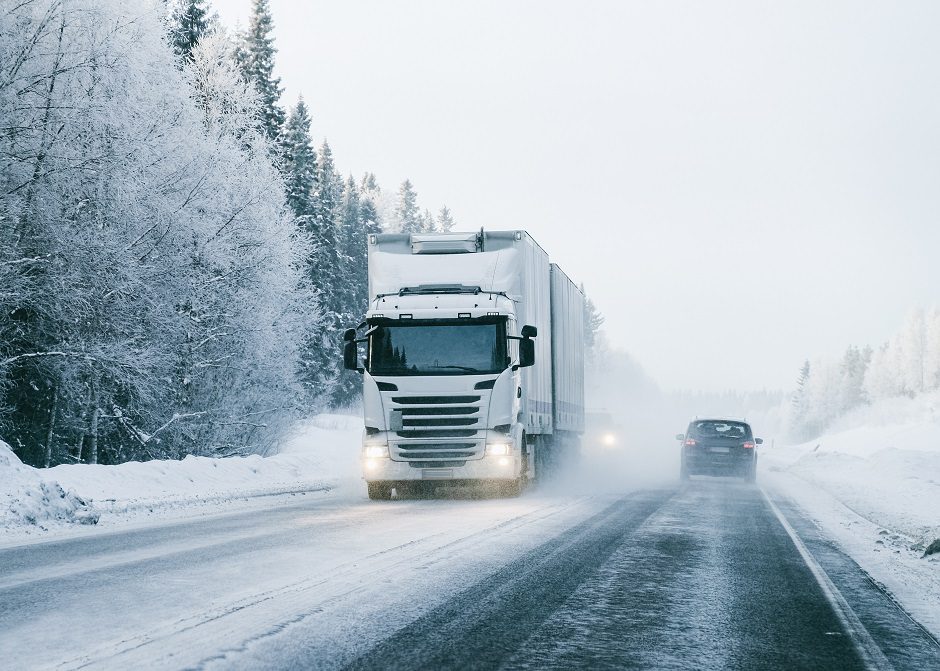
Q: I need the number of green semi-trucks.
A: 0